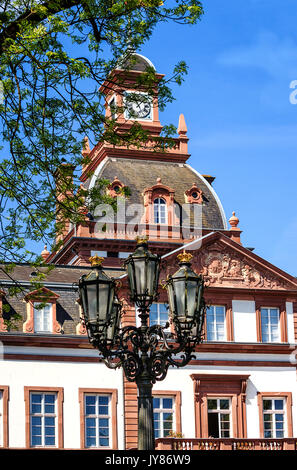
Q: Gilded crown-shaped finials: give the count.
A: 3